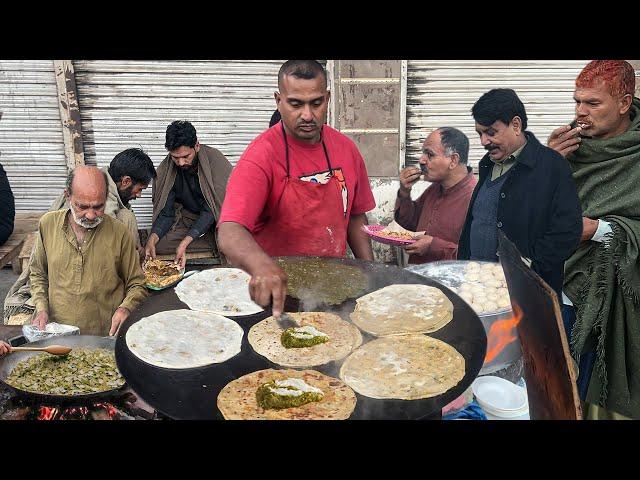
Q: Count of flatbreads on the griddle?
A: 6